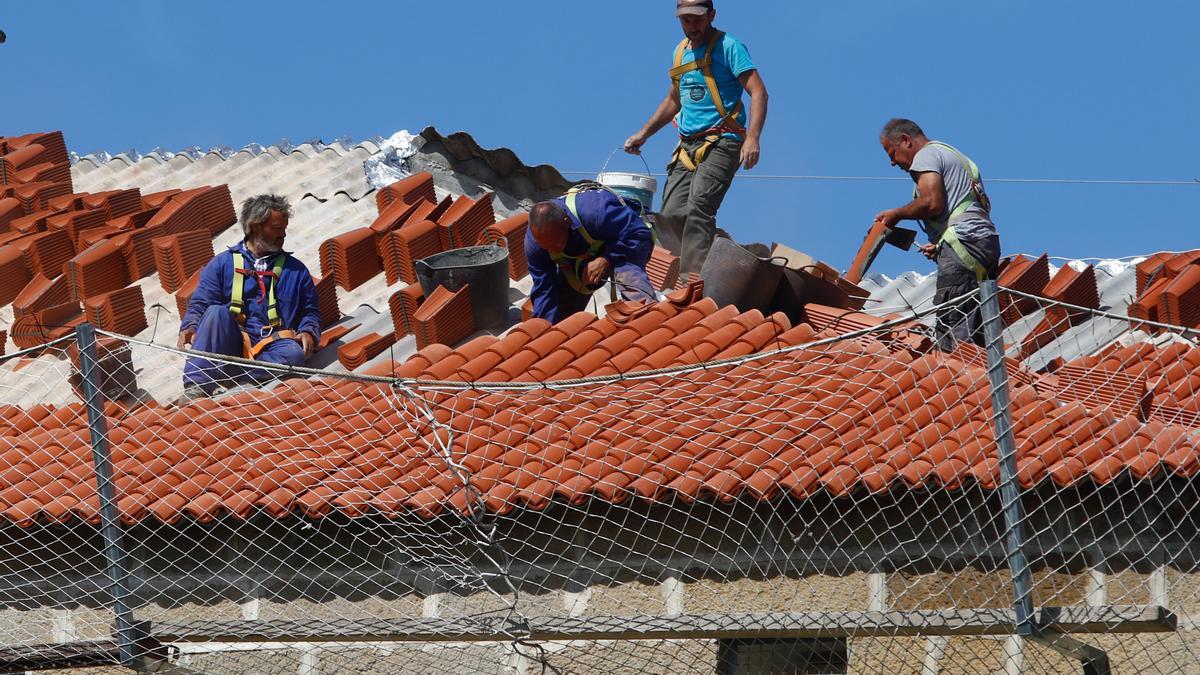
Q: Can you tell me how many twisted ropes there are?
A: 1